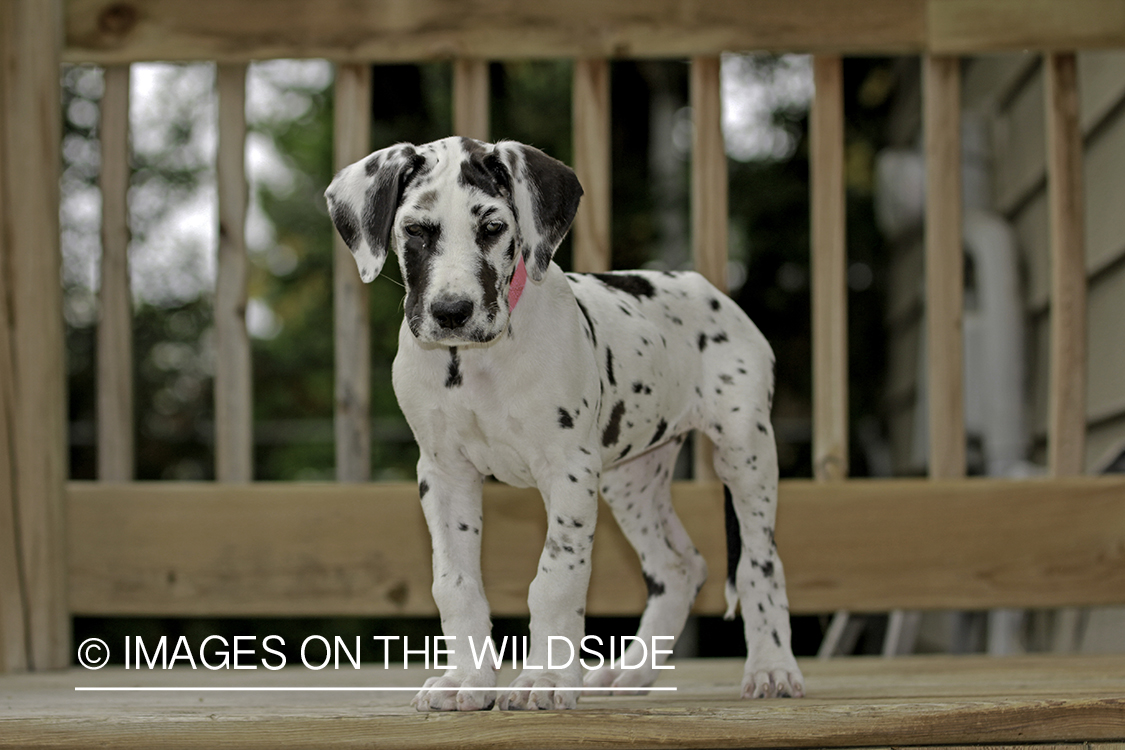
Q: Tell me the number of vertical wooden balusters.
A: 9